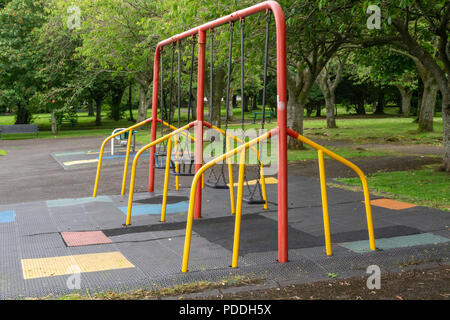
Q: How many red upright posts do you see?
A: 3